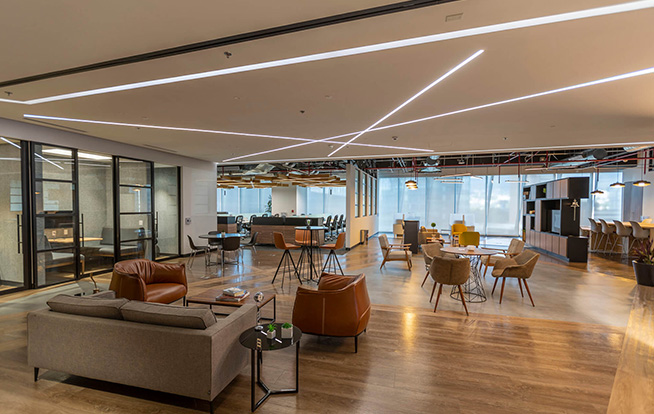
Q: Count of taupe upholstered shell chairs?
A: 3